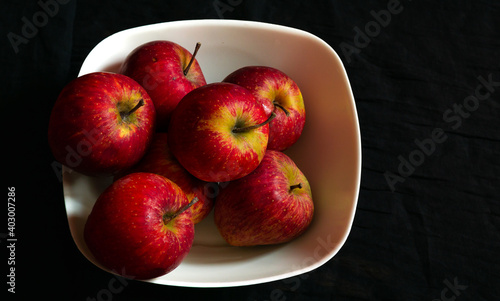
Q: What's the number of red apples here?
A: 7